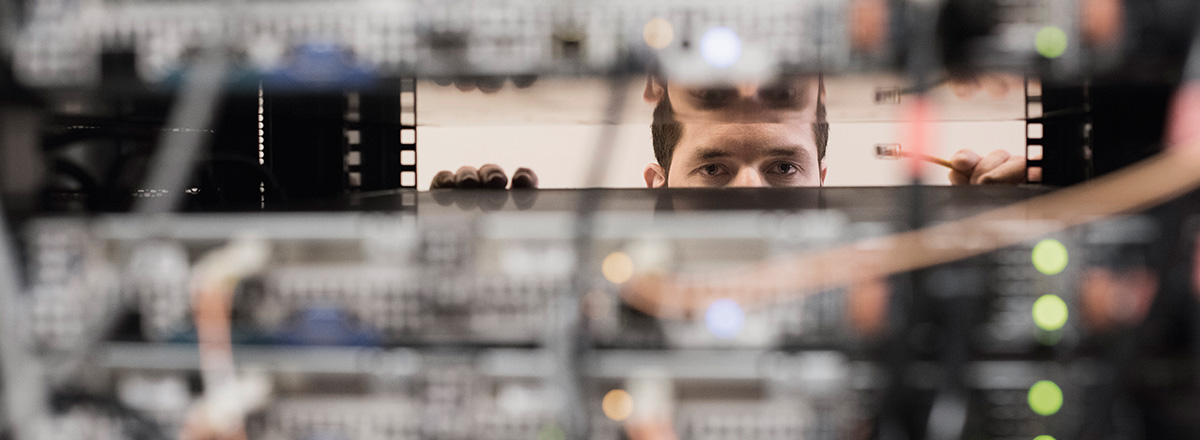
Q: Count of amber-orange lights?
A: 3